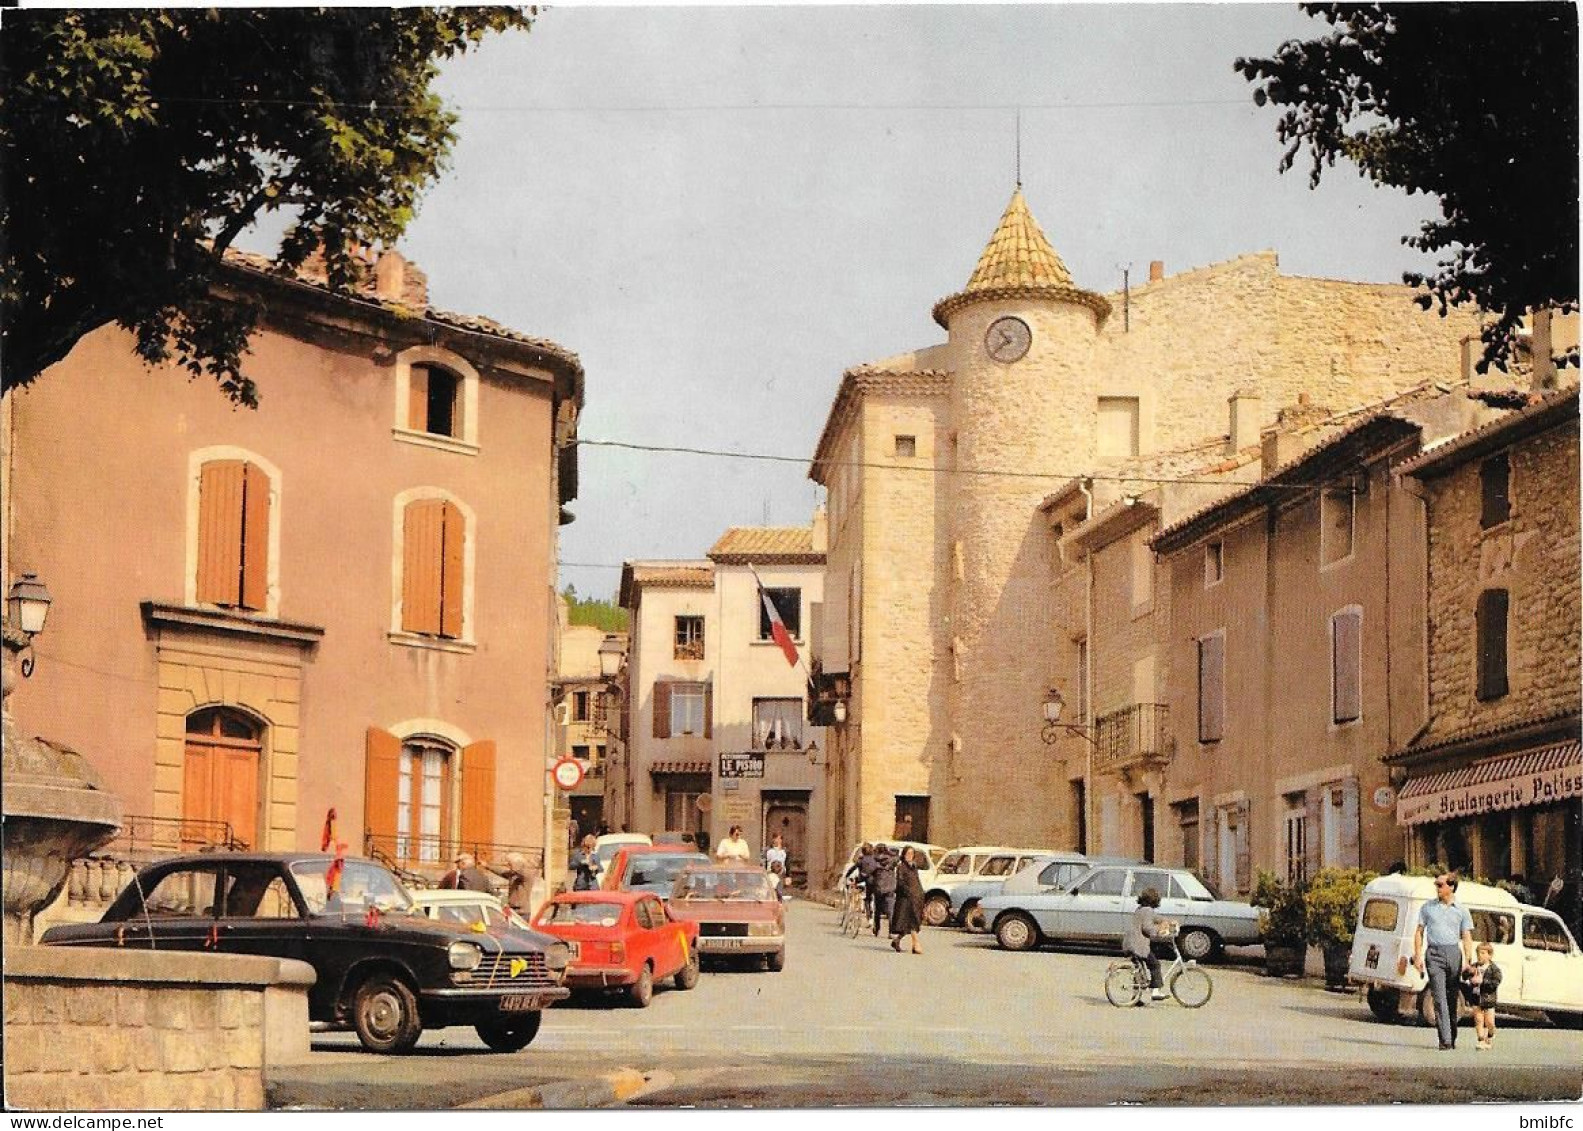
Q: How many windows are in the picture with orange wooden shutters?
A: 4